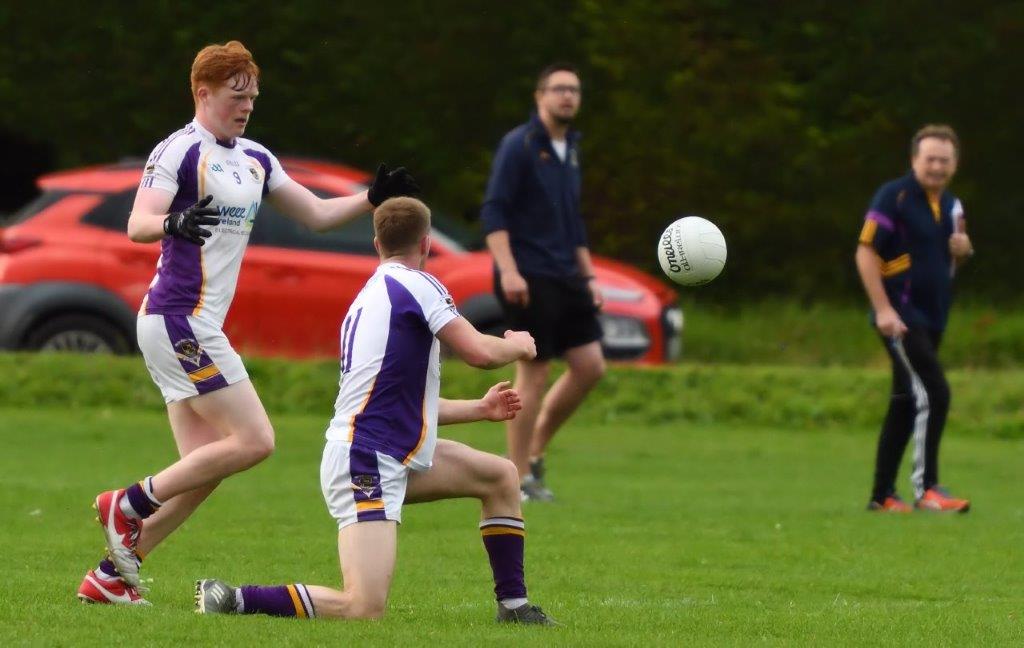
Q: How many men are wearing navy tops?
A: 2